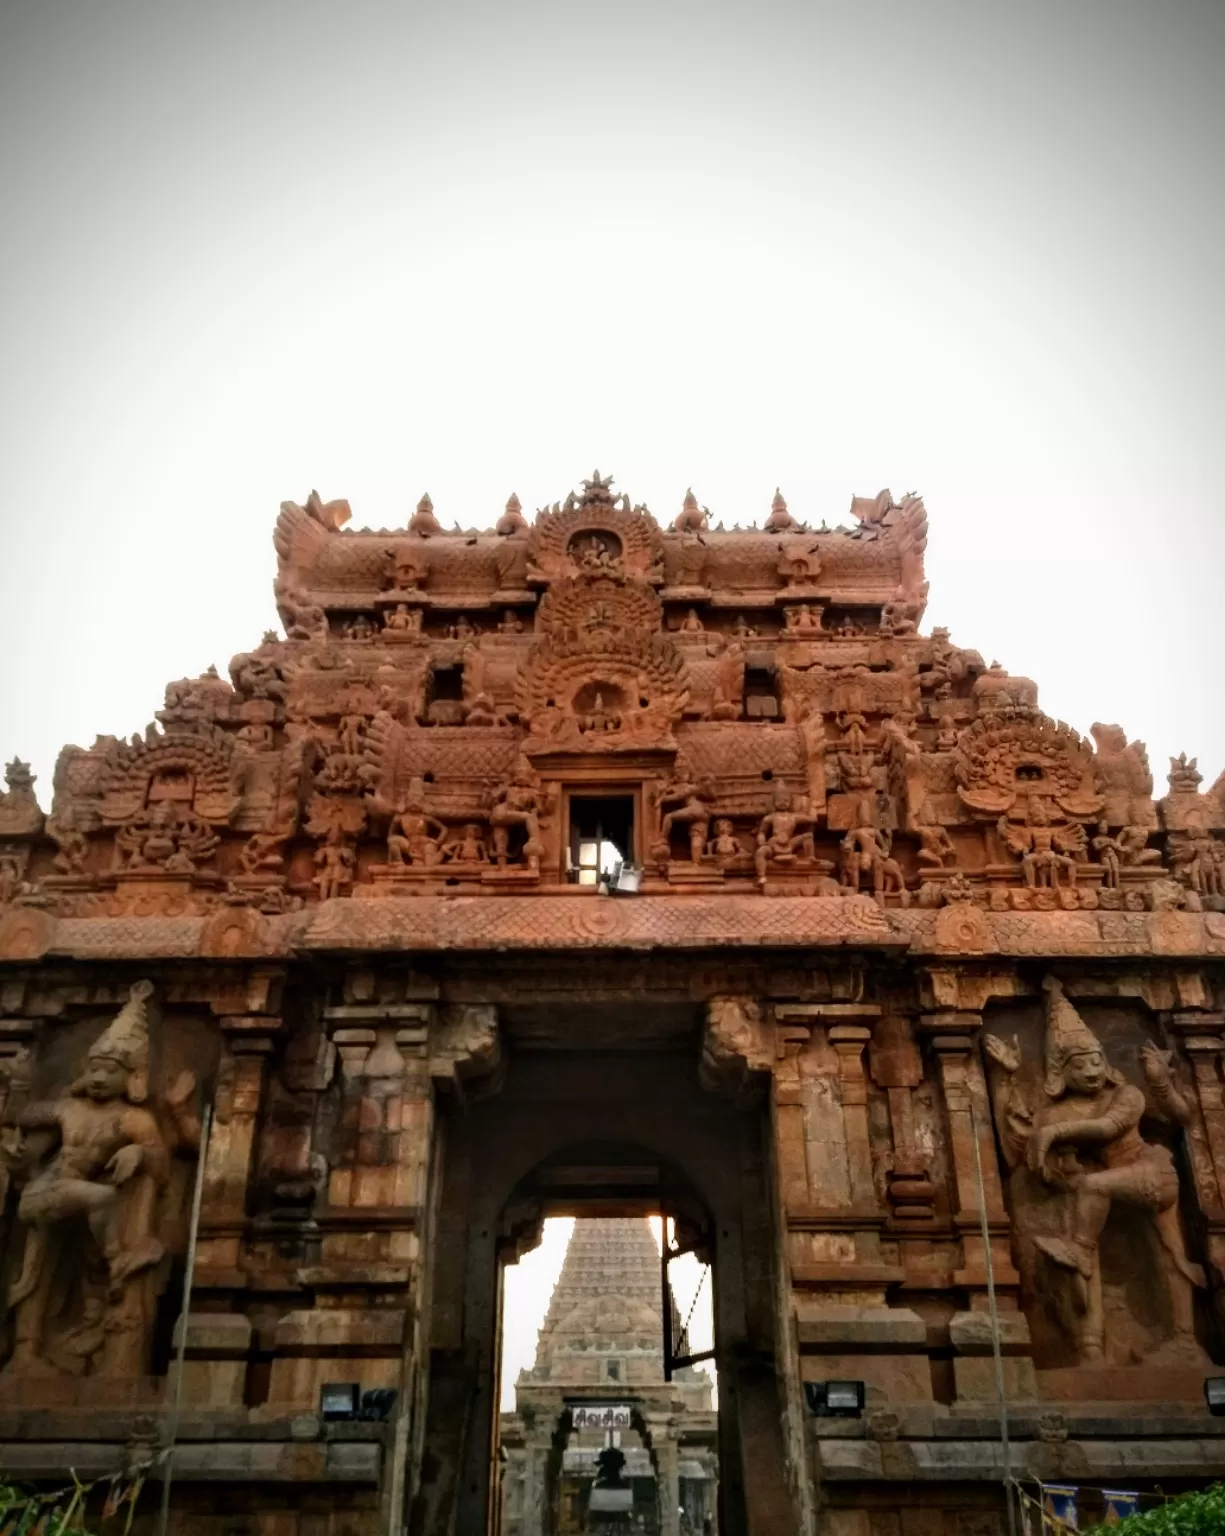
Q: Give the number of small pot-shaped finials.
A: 4